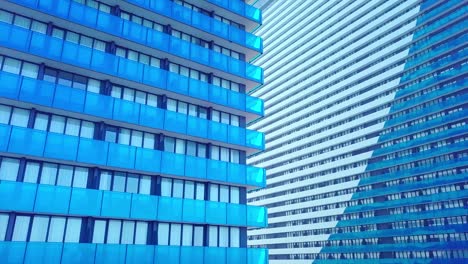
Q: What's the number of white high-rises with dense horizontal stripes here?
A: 1